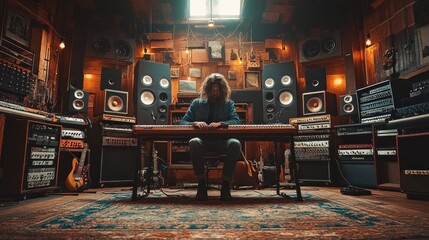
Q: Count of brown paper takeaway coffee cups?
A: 0